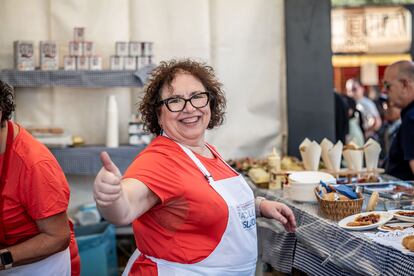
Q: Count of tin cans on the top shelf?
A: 12